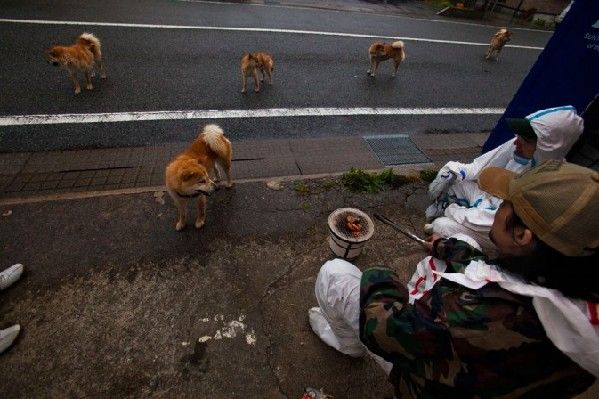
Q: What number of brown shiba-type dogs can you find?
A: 5